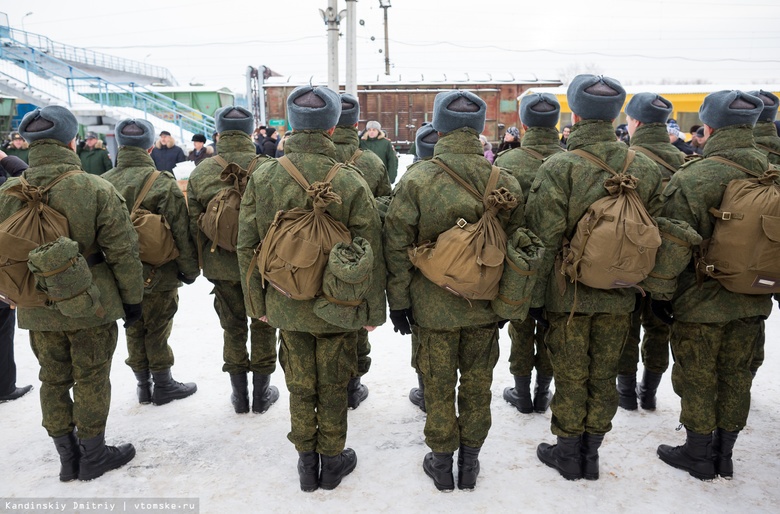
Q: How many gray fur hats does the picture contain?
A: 12